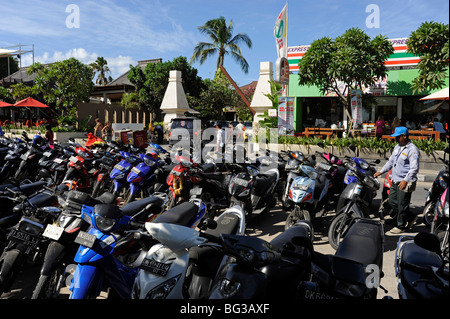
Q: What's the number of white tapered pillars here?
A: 2